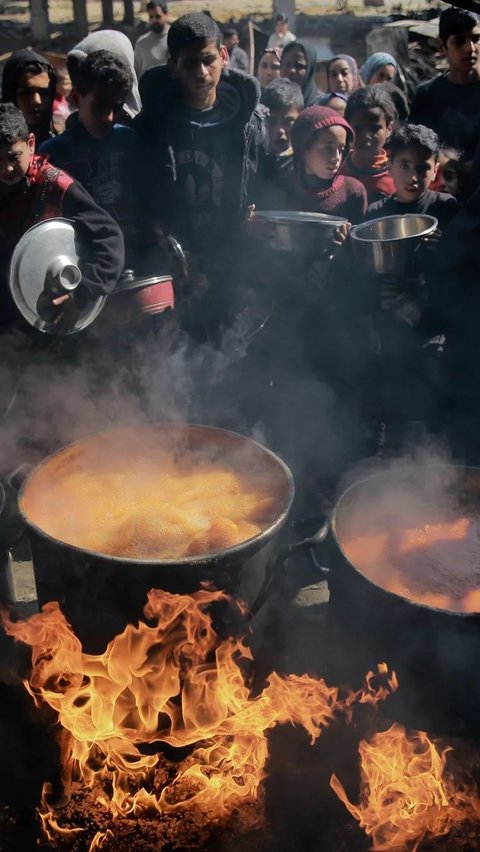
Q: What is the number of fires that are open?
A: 2